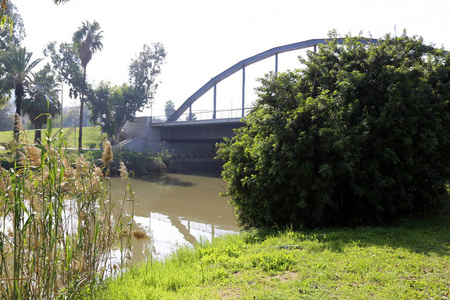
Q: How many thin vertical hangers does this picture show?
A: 5